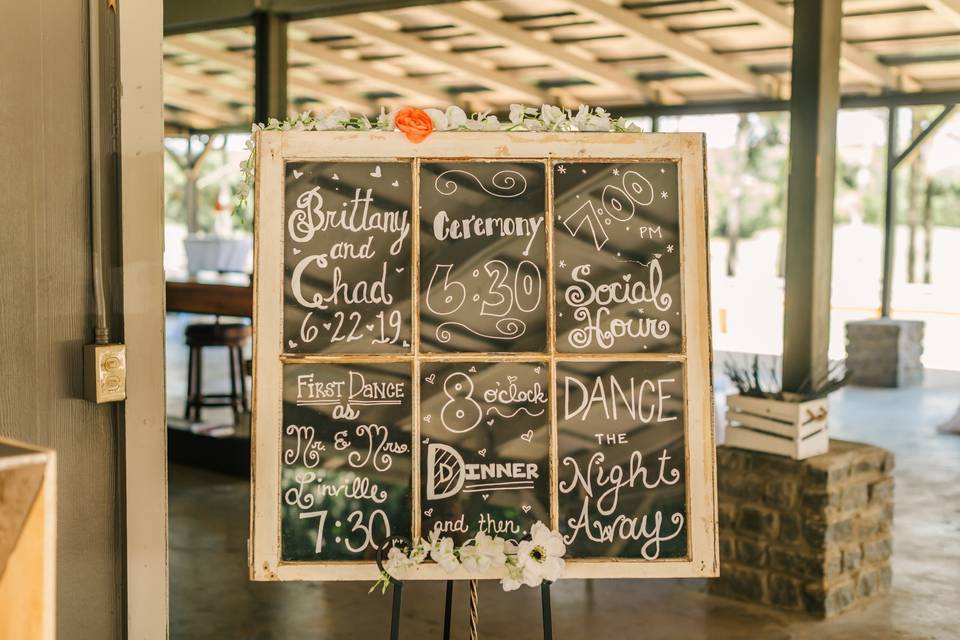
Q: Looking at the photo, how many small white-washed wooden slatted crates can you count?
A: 1